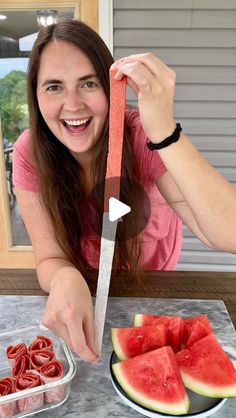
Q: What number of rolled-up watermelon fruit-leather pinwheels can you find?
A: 7